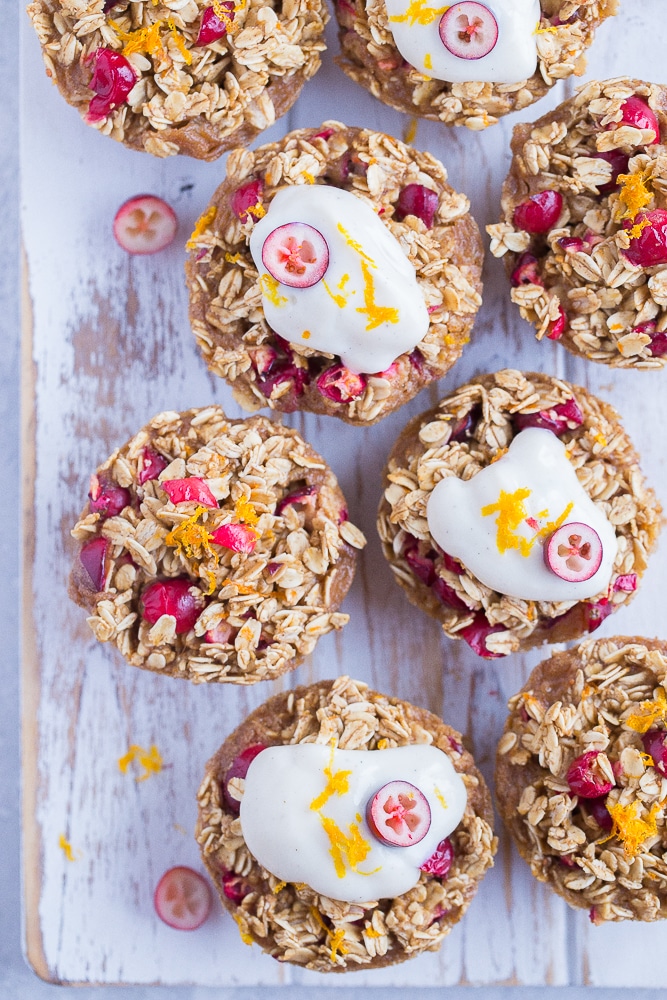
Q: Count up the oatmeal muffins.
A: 8